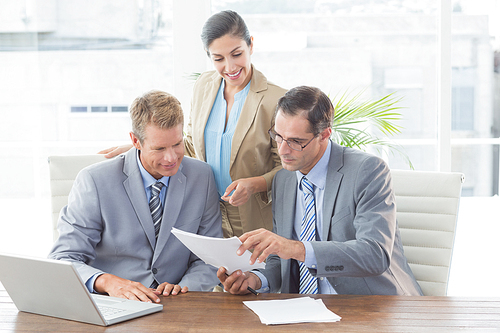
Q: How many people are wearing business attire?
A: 3